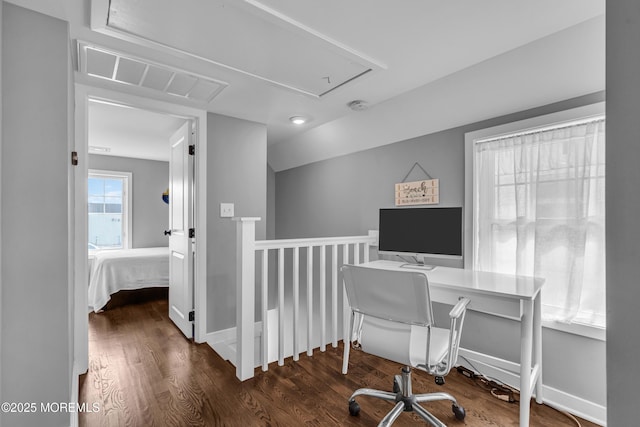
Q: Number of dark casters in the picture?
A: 3